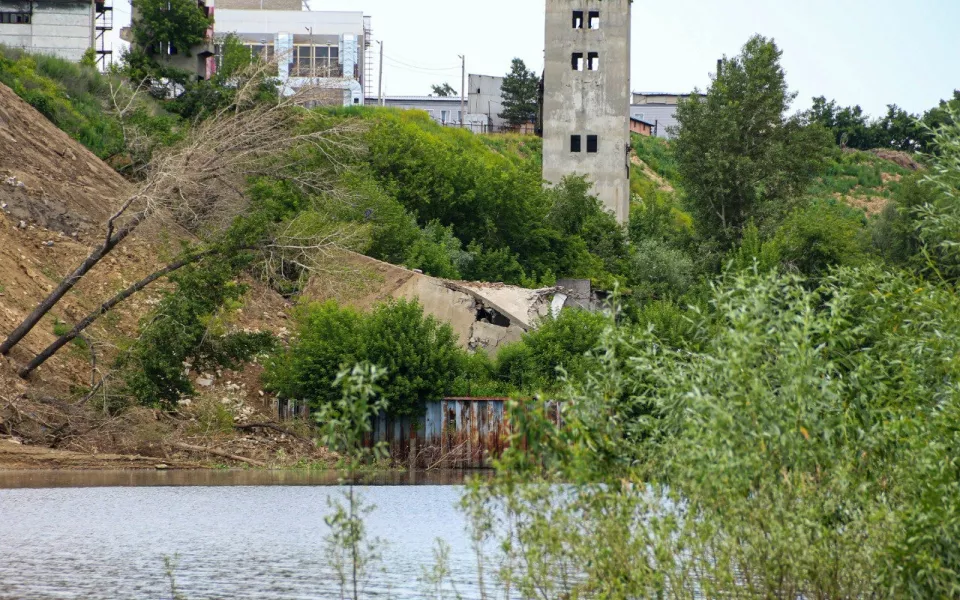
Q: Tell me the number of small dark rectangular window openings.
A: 6